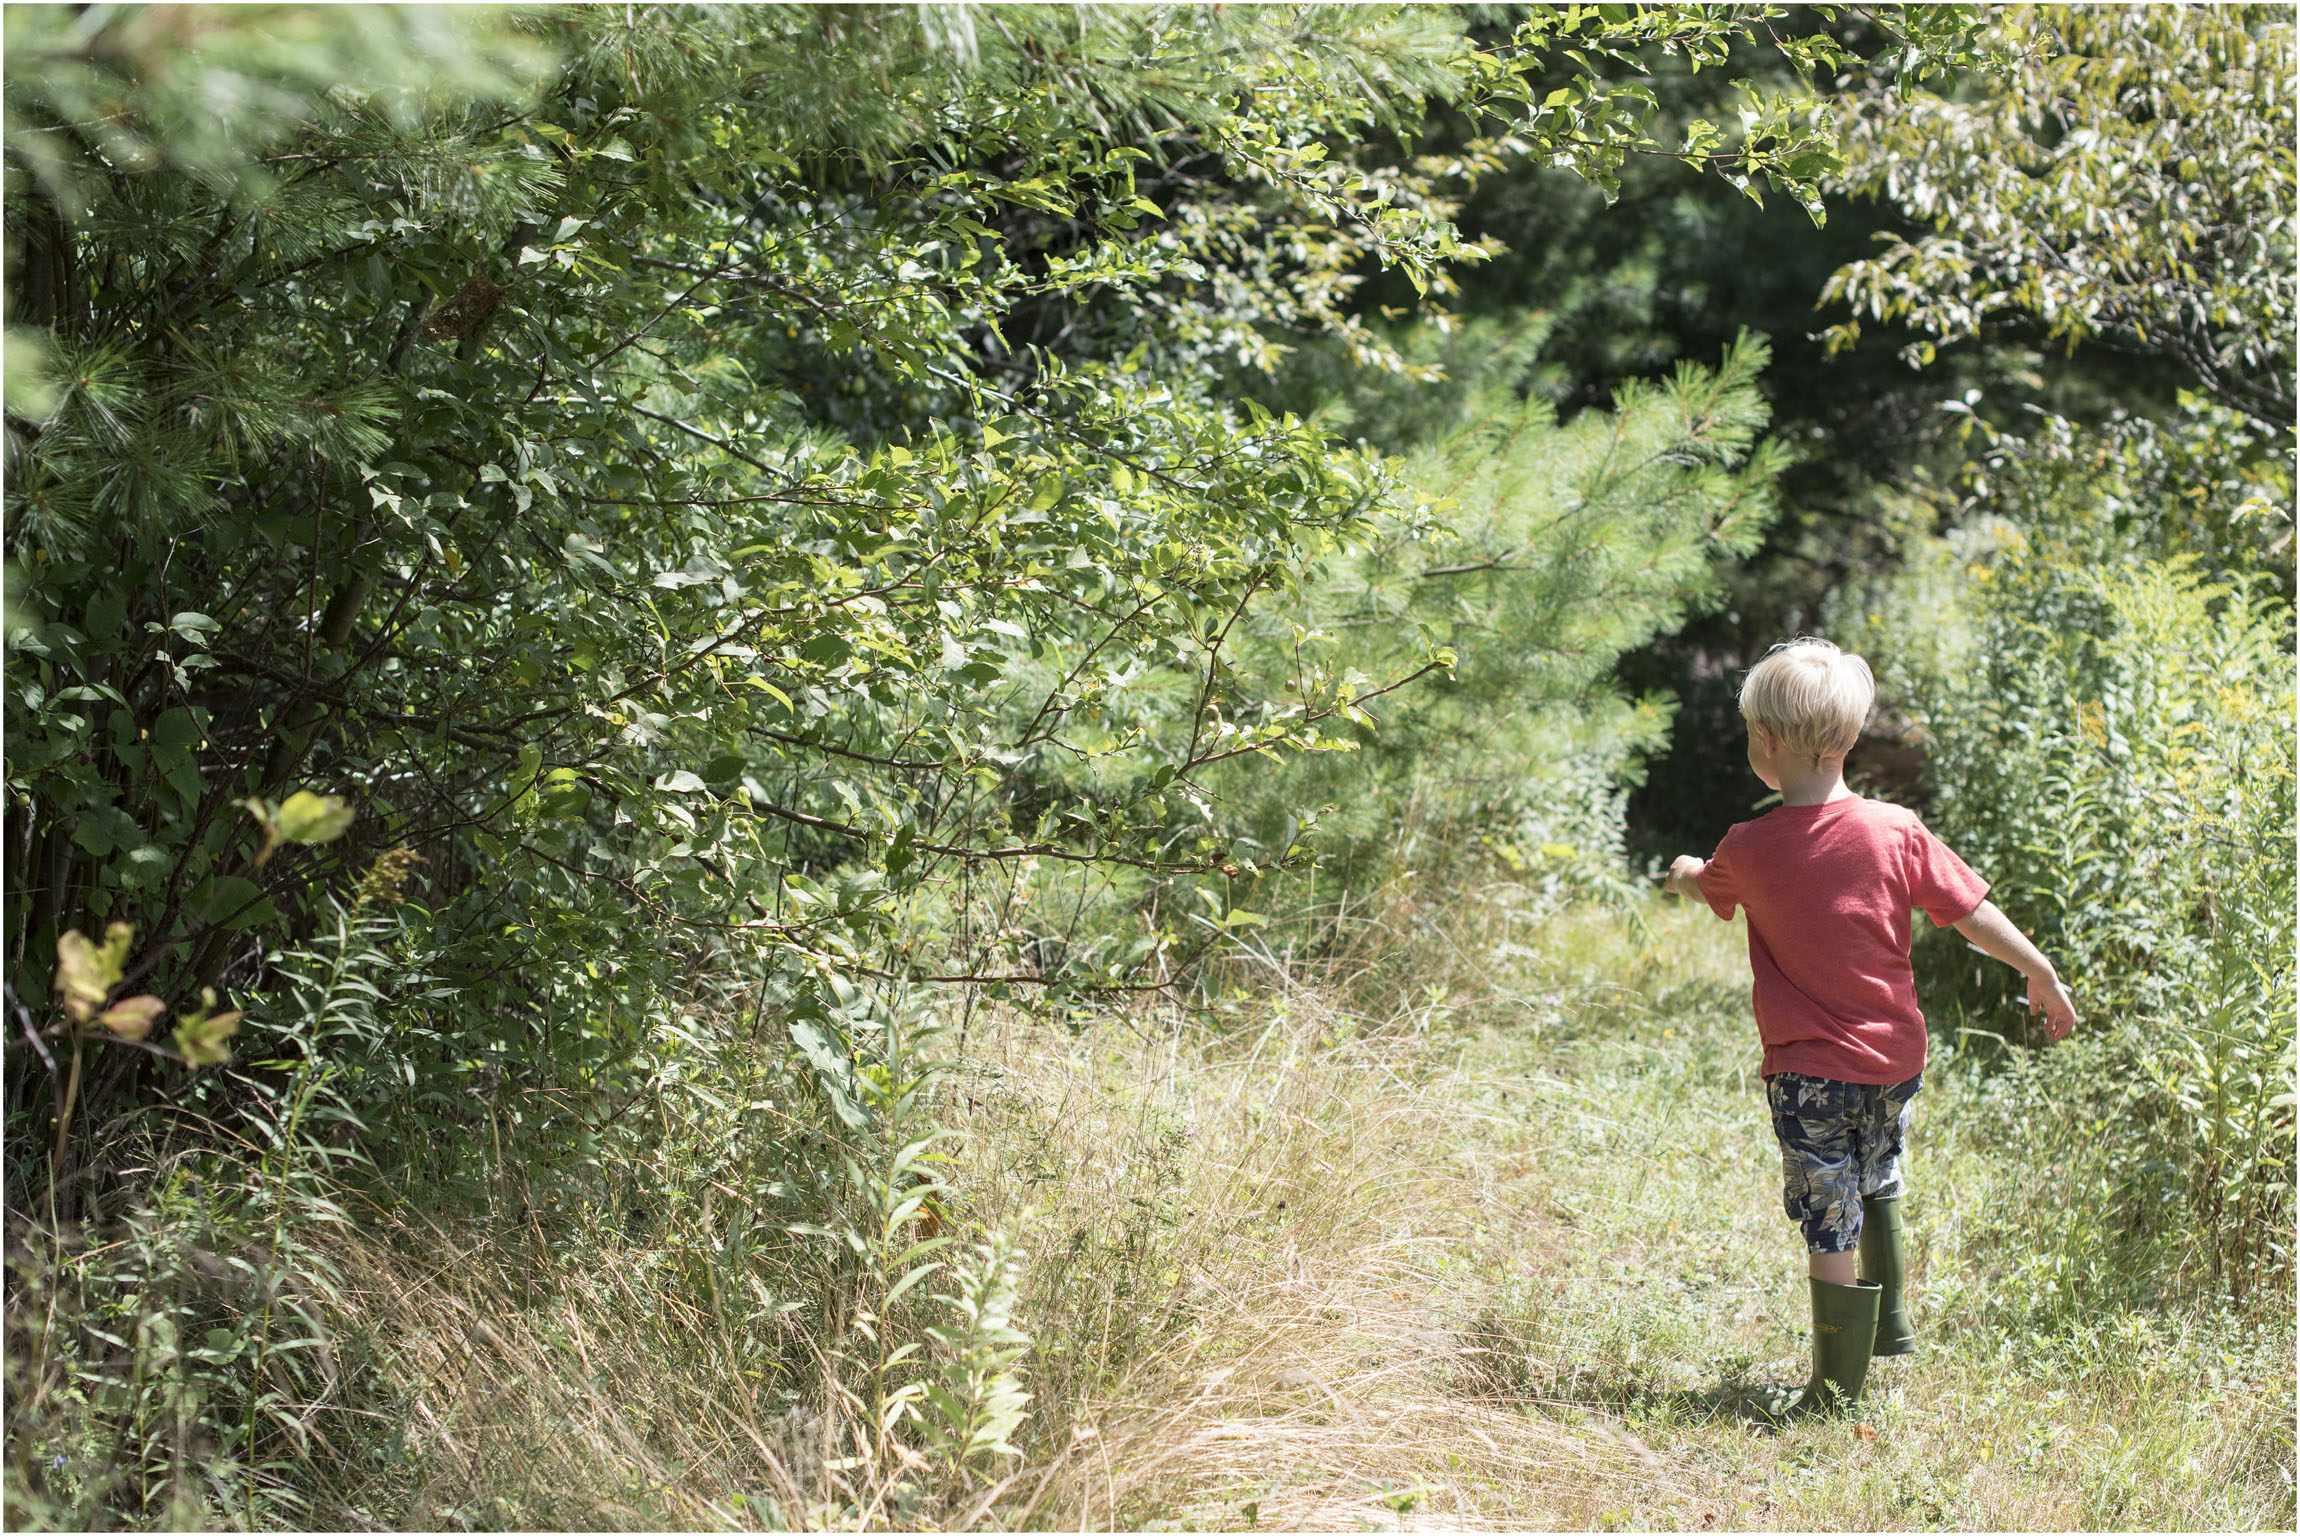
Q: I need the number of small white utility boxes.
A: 0